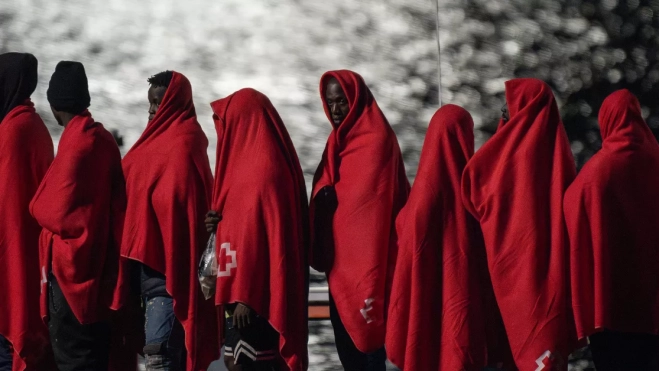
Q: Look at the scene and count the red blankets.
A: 8